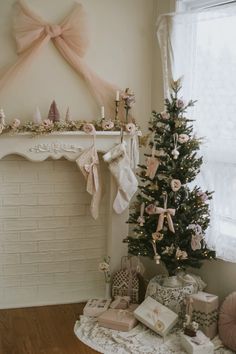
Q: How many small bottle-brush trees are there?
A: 3